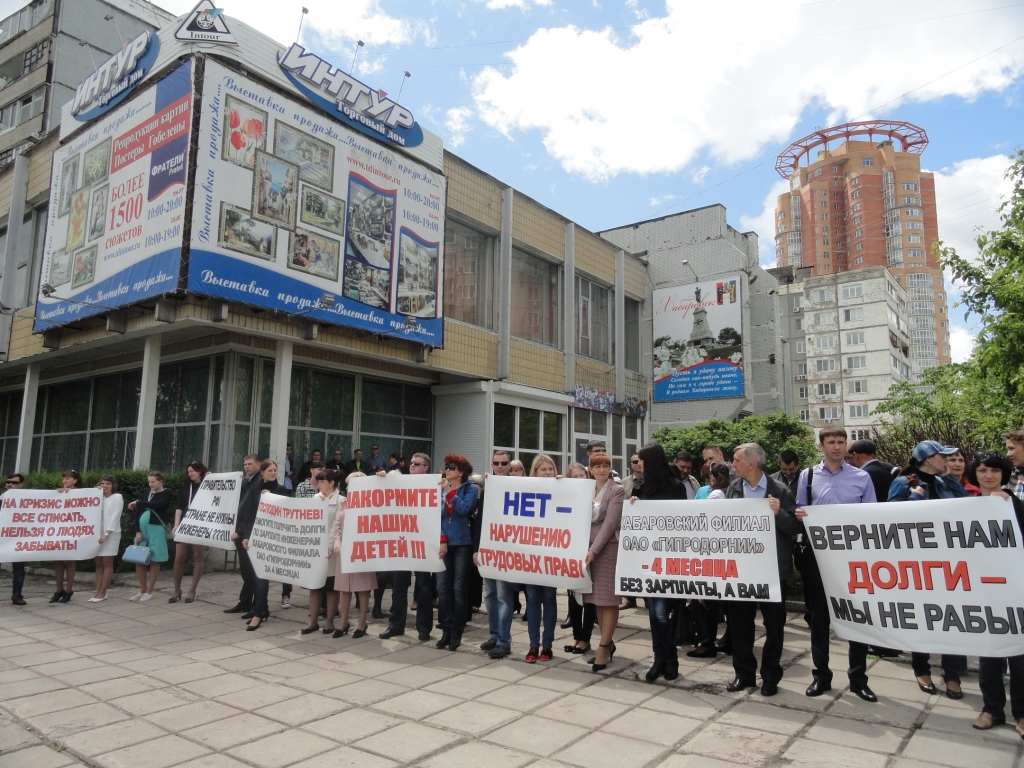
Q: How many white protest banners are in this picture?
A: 7